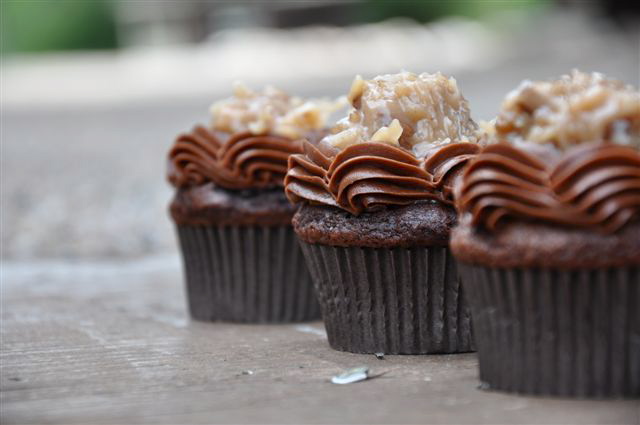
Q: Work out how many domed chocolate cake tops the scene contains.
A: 3